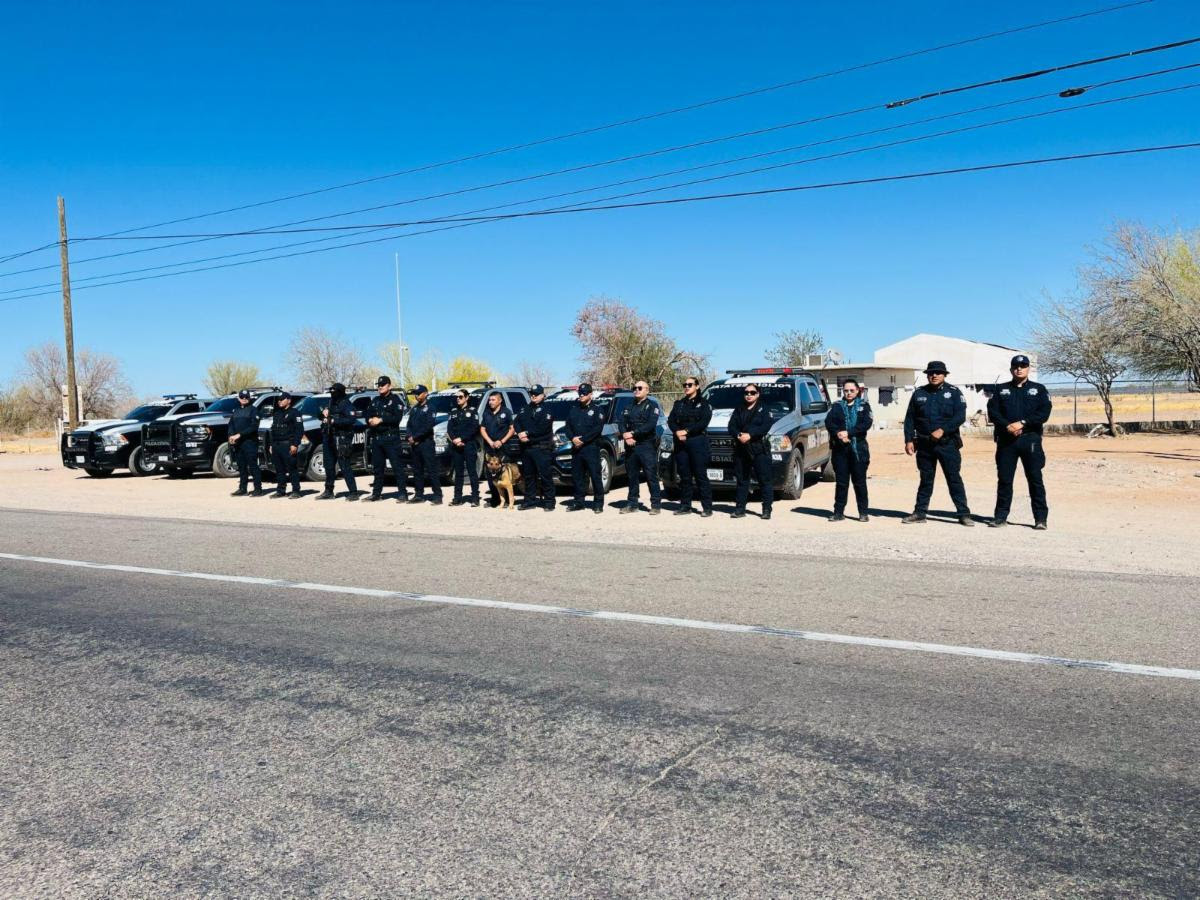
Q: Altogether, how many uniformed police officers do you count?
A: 15